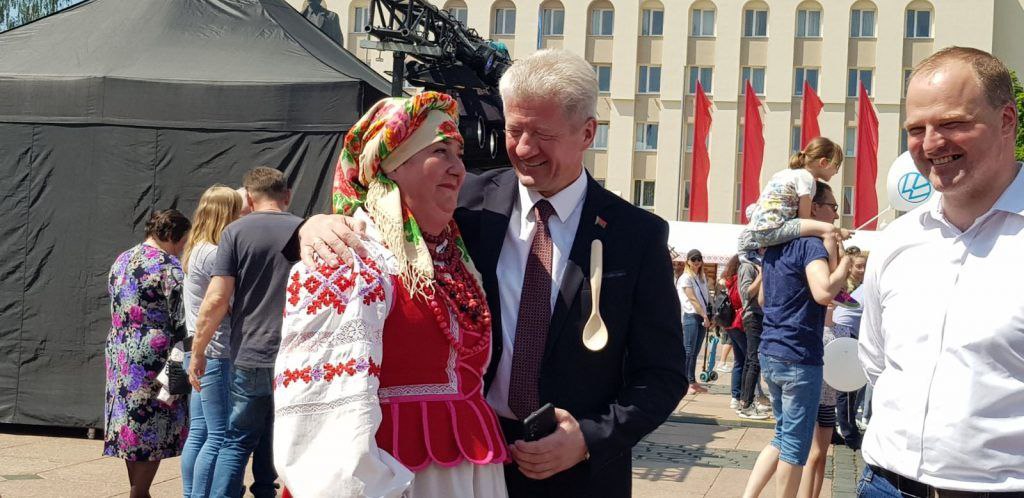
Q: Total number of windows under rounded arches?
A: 11